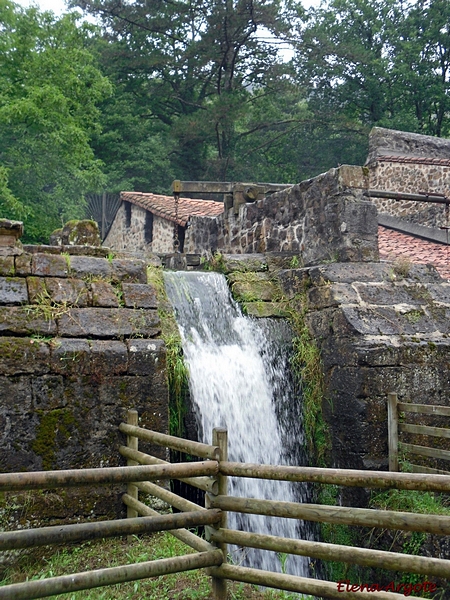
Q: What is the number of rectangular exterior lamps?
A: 0